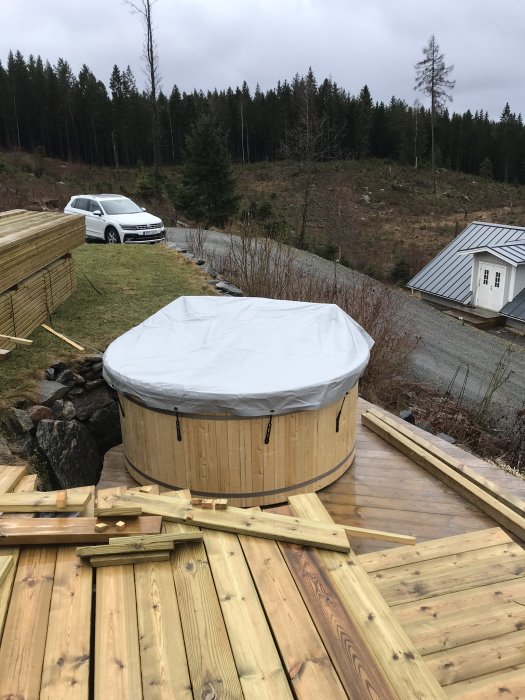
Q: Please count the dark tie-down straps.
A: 4